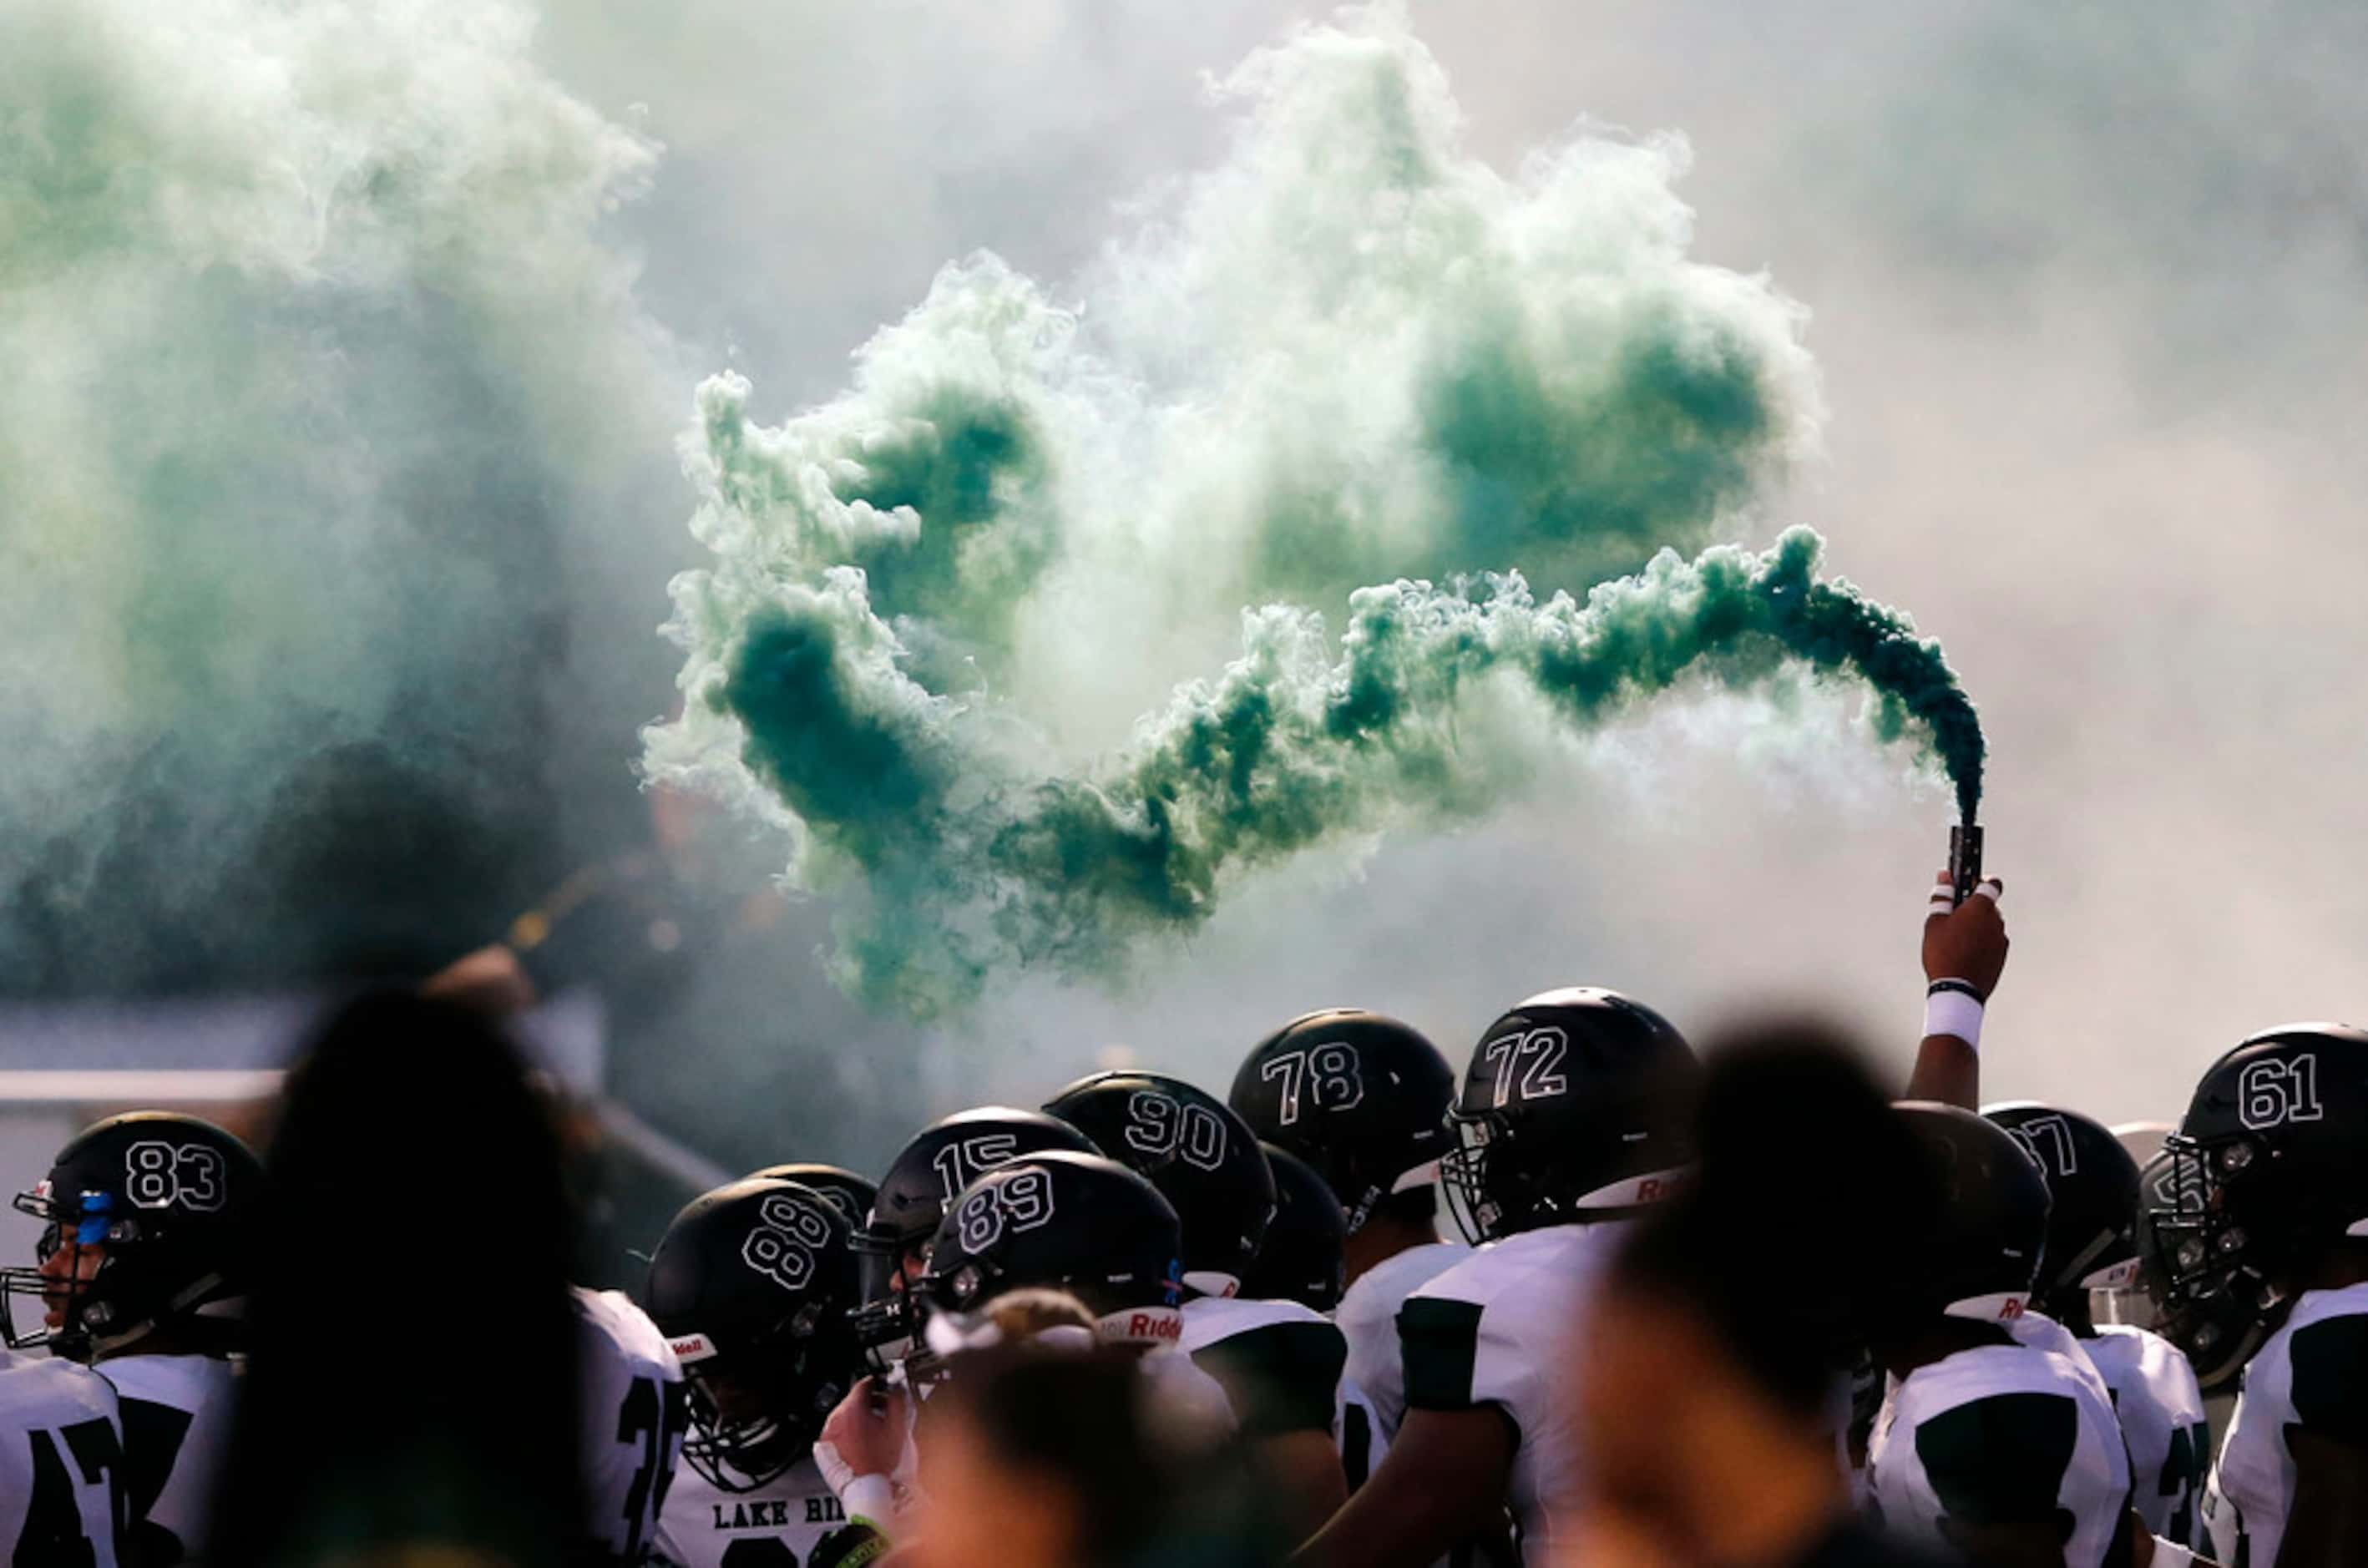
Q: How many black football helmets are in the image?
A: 13